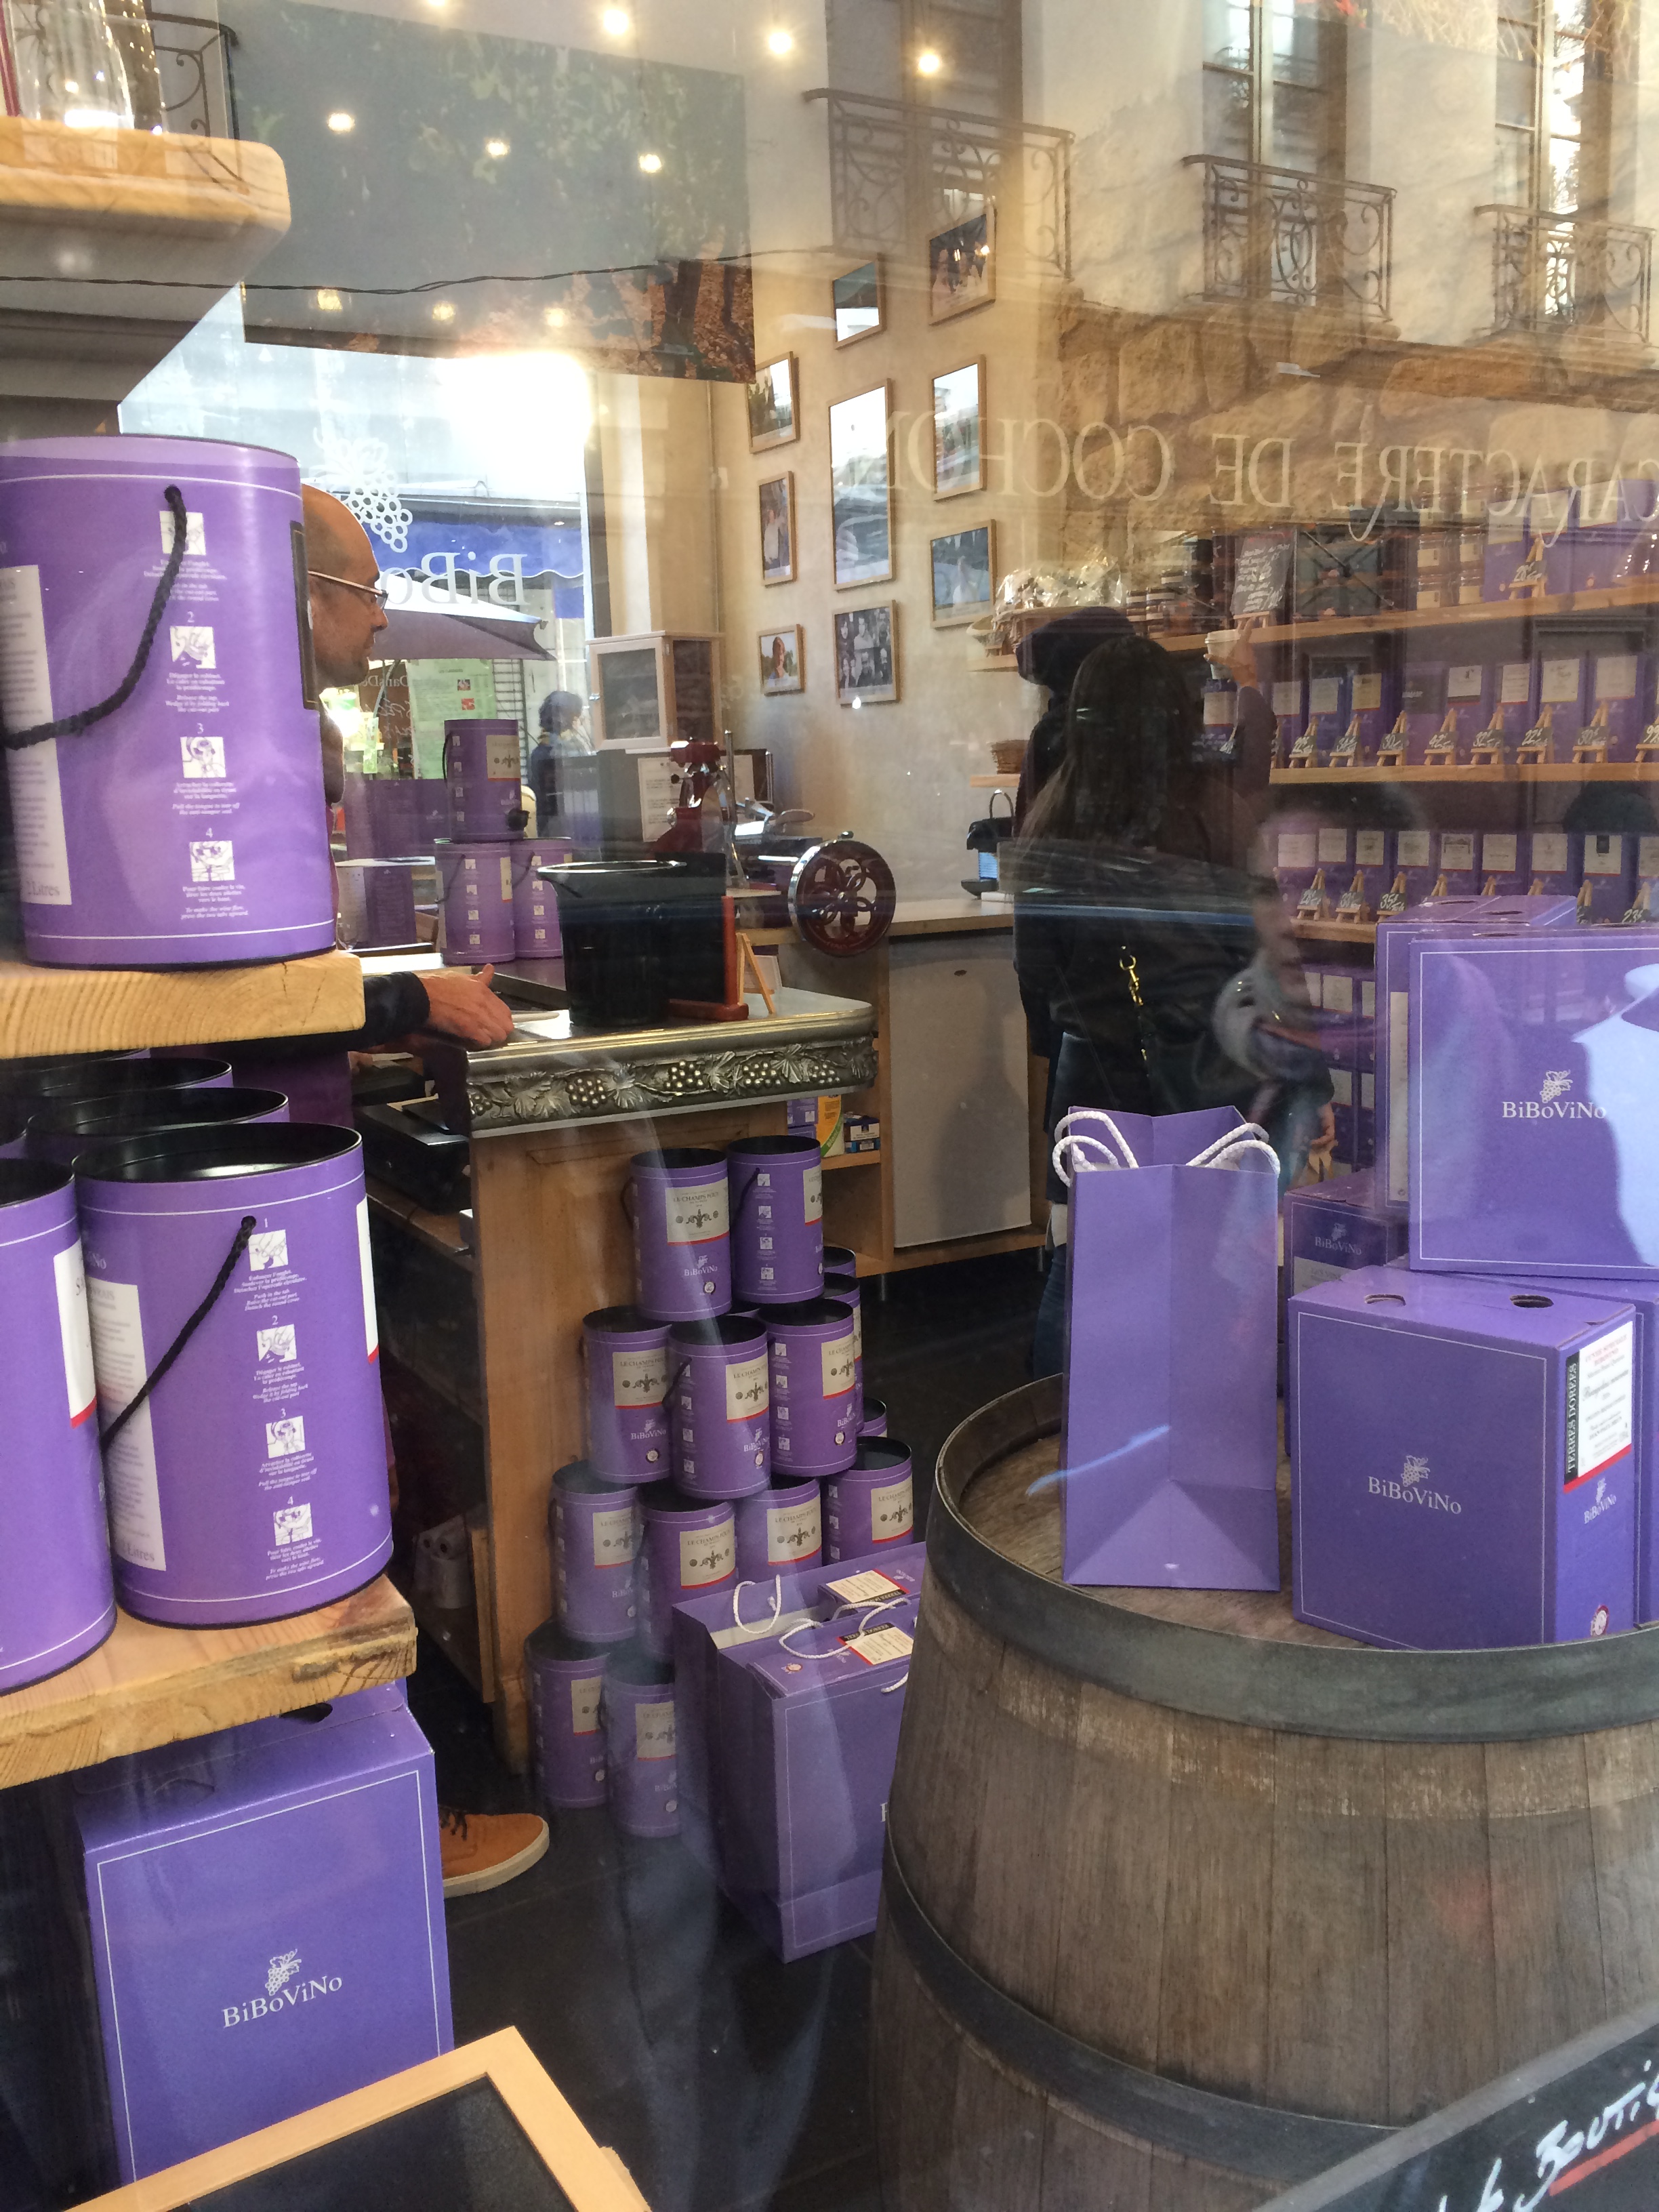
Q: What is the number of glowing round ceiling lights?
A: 10